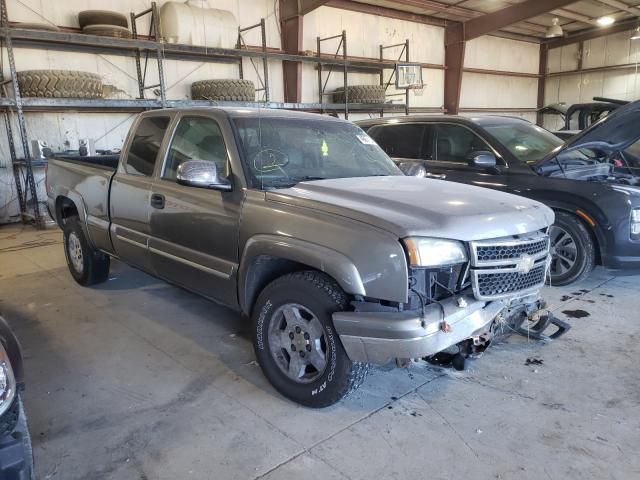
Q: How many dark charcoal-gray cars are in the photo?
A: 1